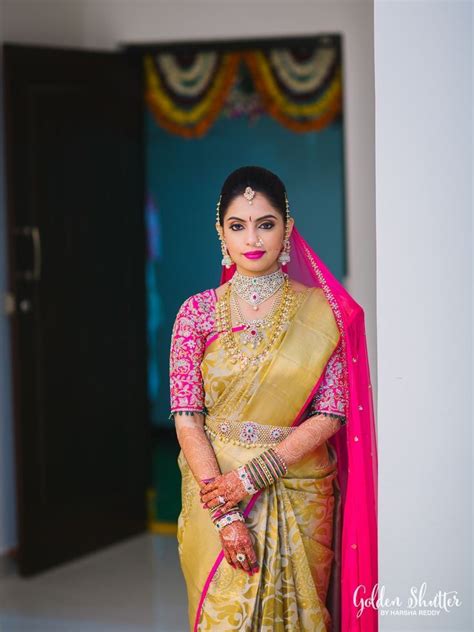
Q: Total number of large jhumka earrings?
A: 2